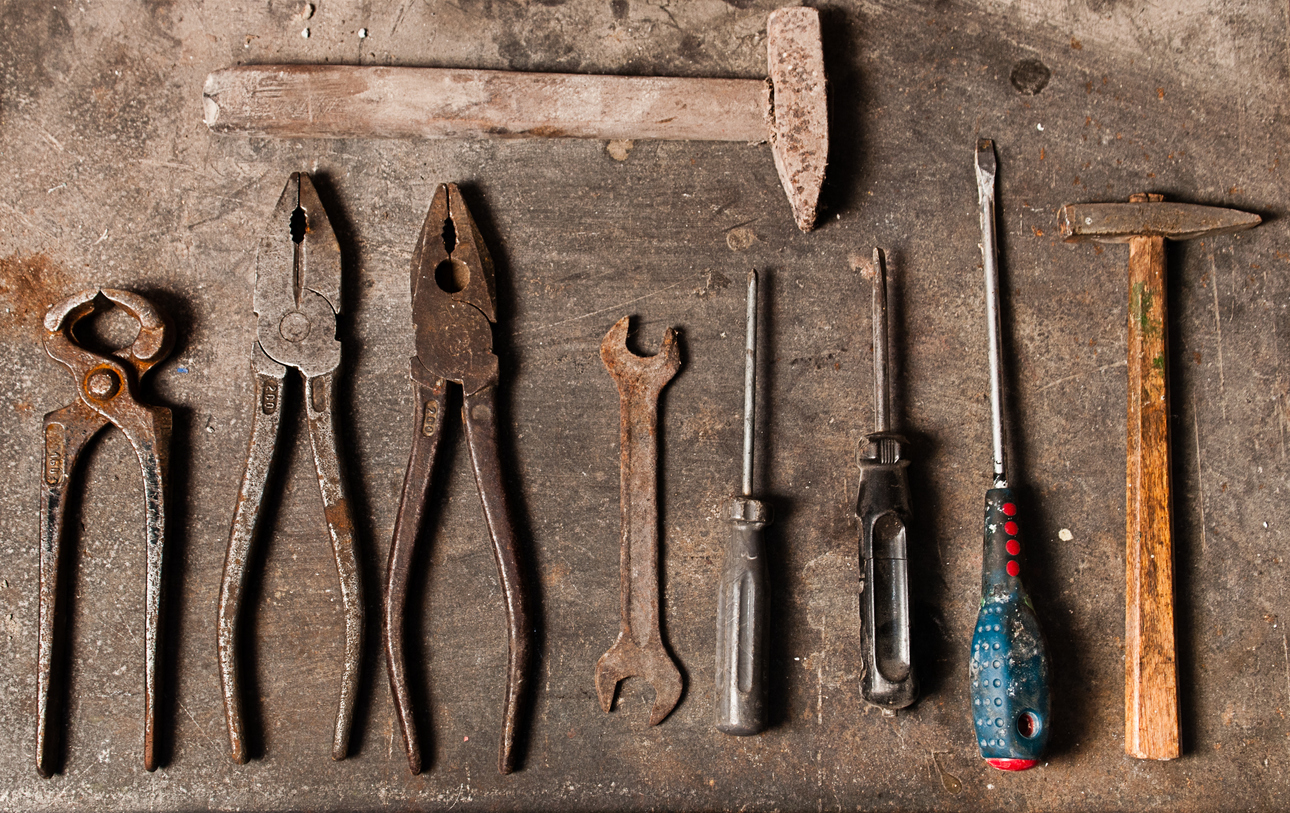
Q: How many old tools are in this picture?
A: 9